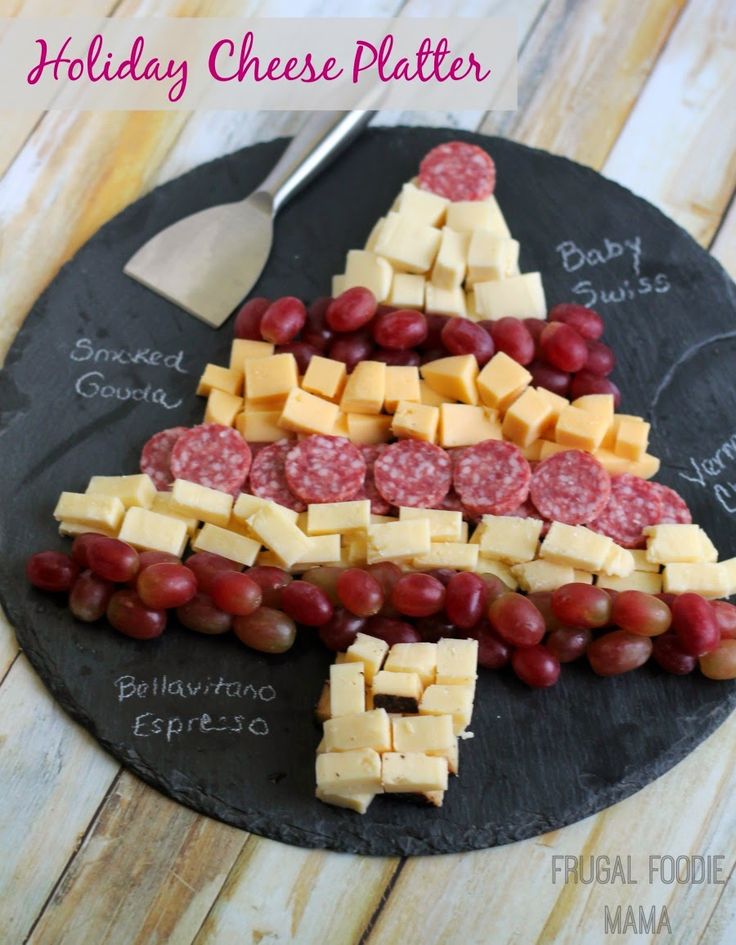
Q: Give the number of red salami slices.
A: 13